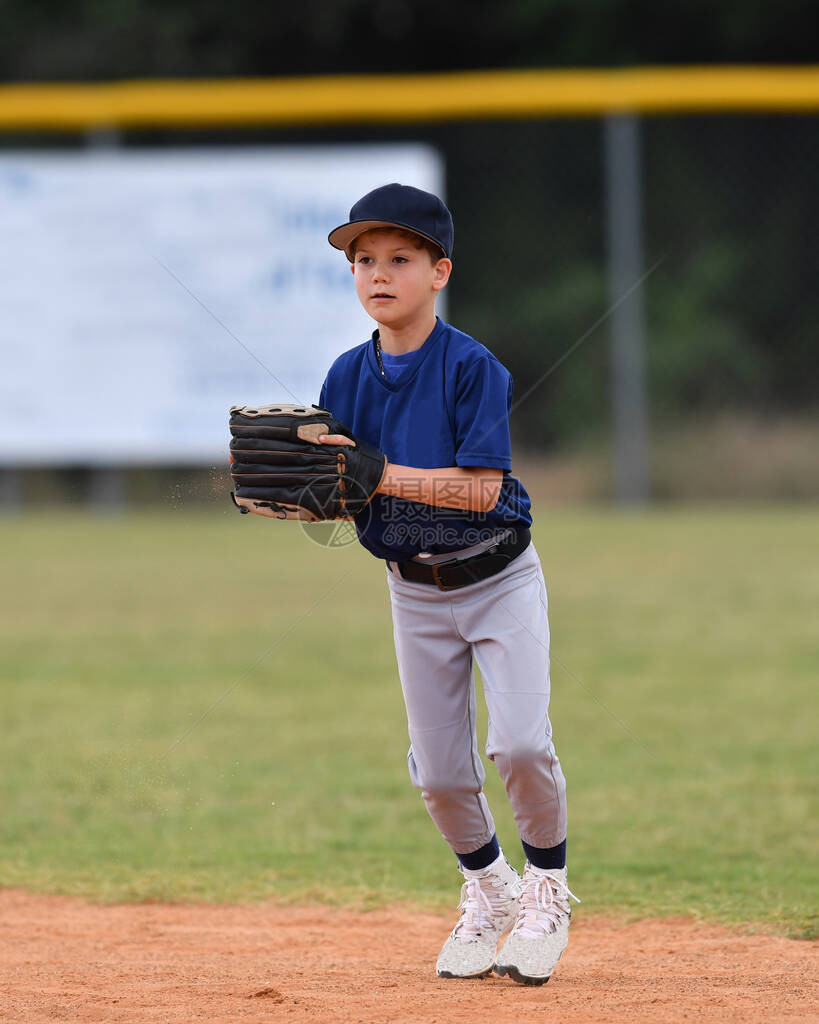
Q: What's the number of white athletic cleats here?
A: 2